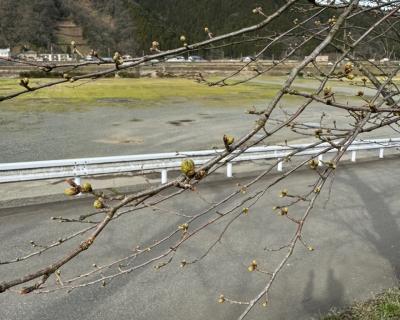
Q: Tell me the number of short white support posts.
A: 7